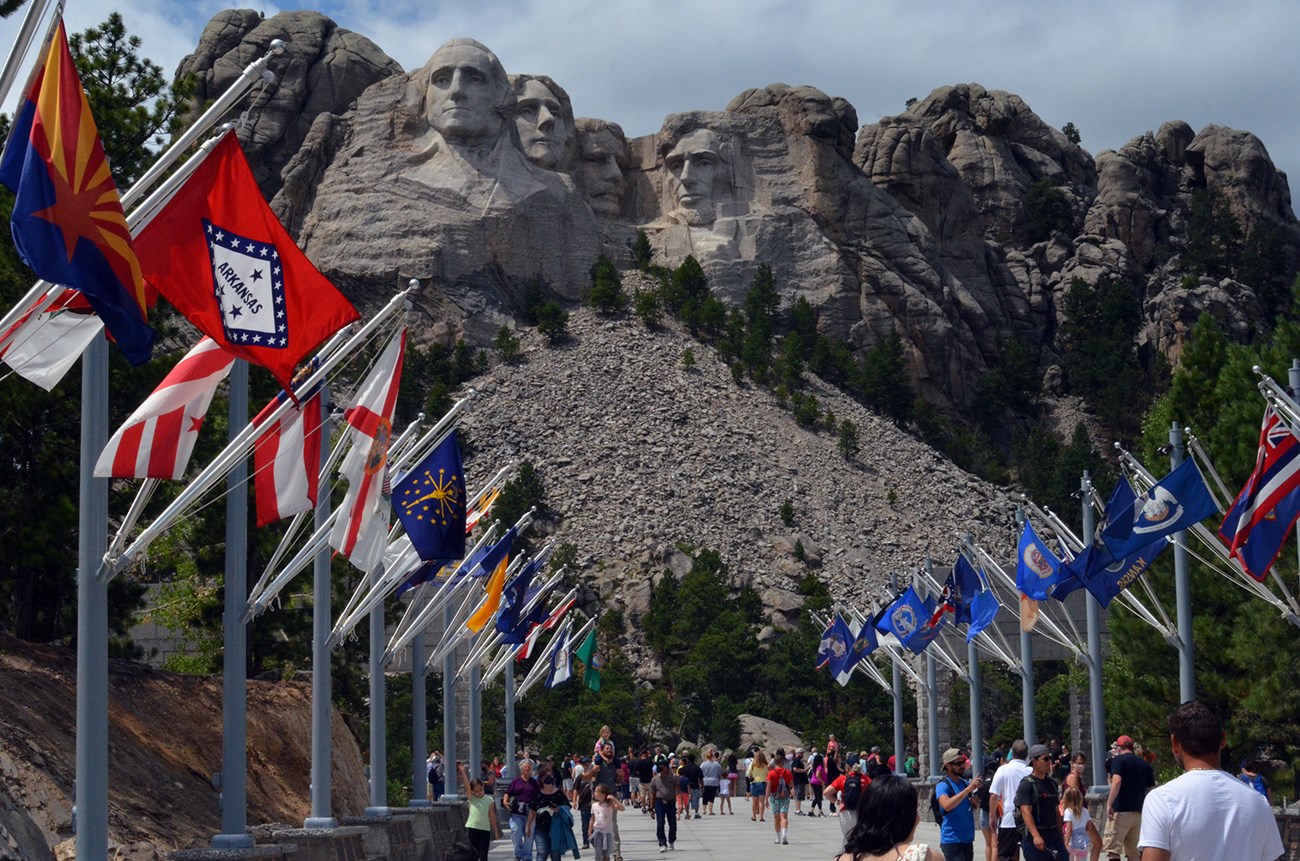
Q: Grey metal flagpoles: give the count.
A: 15